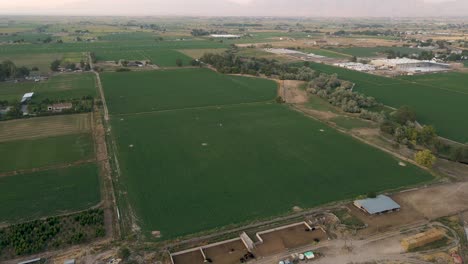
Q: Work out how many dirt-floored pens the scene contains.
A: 3